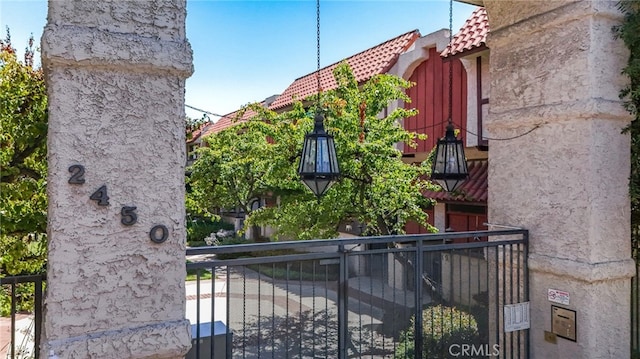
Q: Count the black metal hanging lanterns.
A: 2